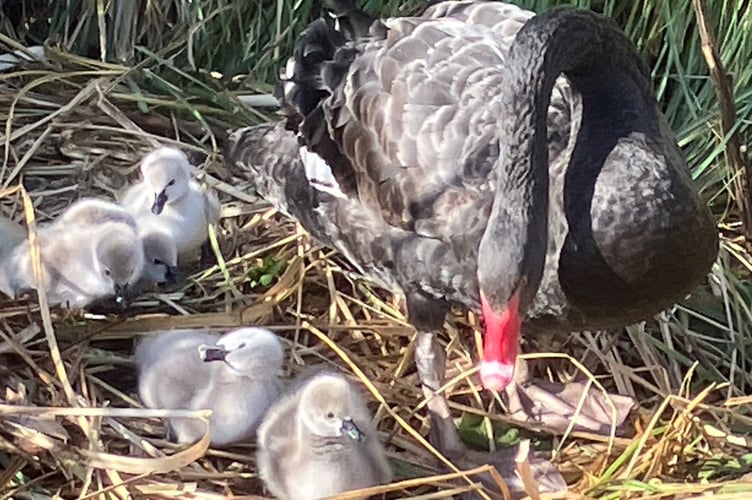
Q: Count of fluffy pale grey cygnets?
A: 5